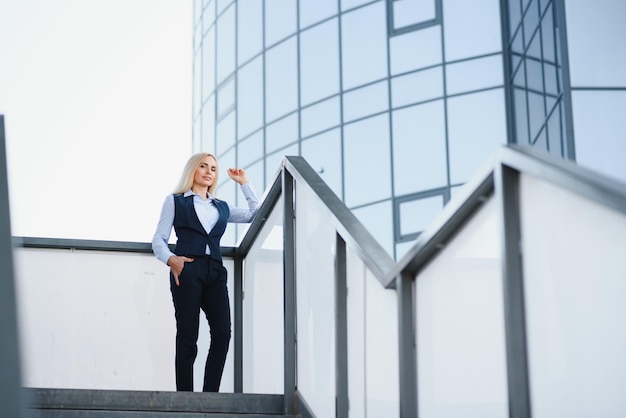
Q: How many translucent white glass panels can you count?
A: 6